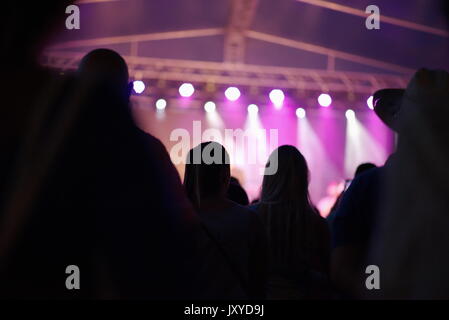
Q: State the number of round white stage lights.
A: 11